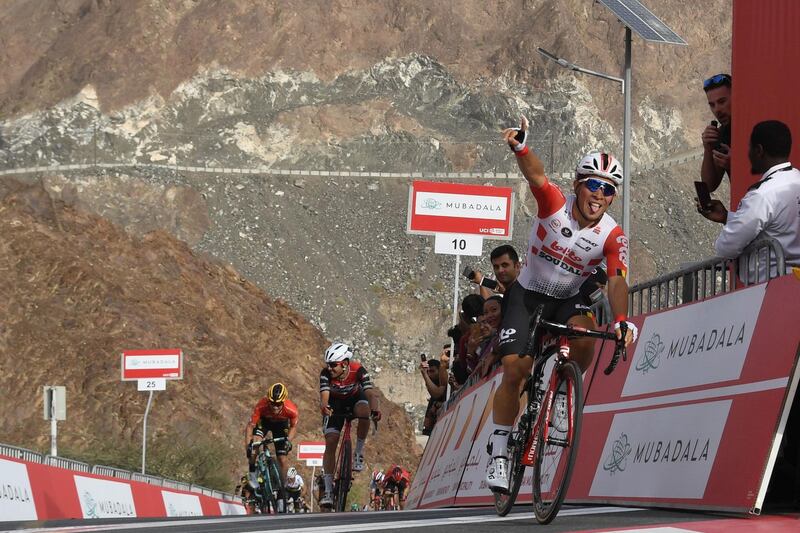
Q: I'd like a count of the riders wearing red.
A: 4